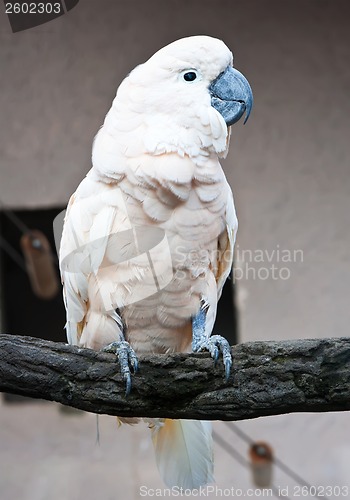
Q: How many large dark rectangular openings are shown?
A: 1